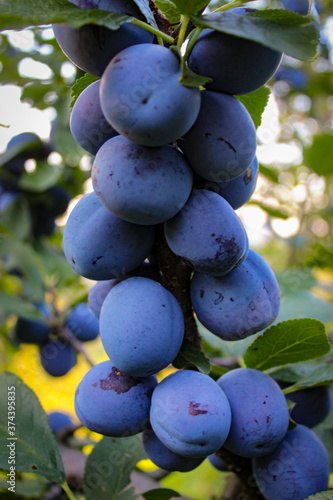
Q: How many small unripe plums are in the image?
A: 0